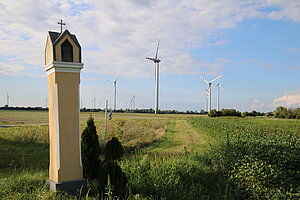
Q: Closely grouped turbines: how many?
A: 3